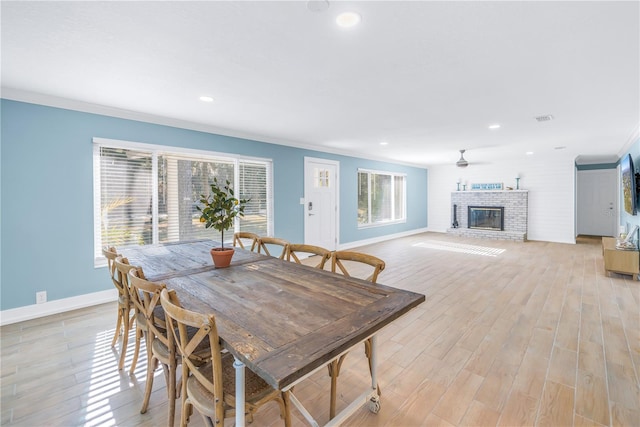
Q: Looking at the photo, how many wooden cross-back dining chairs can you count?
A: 8